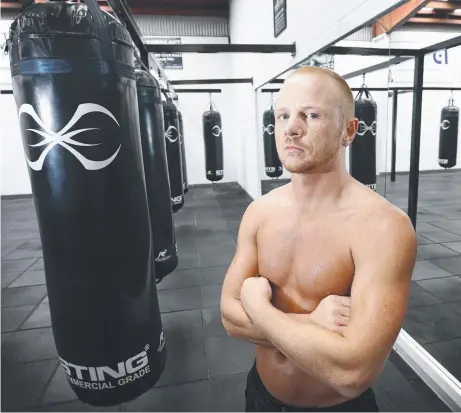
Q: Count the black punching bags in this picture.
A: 8